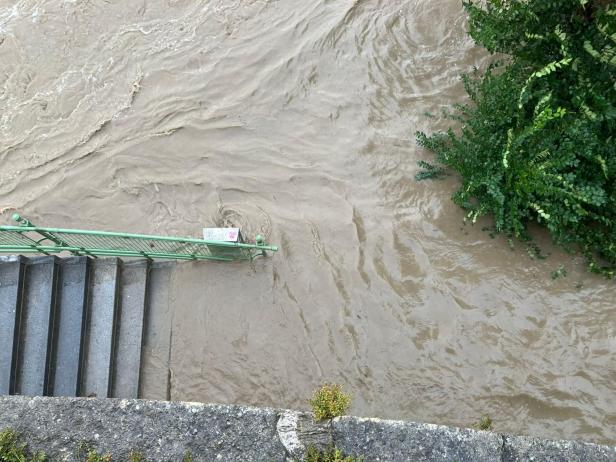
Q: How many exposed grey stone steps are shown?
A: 5